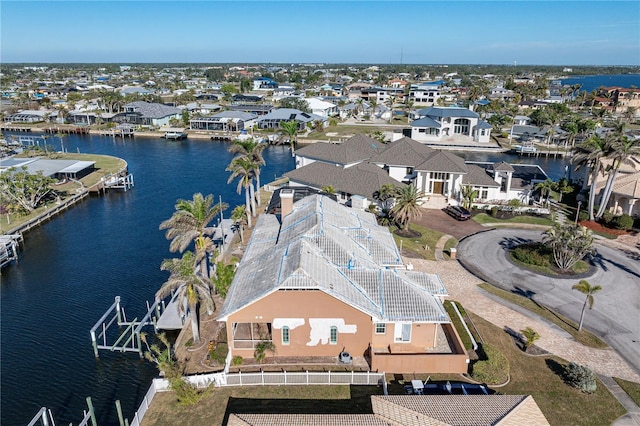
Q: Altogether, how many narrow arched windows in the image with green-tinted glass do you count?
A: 2